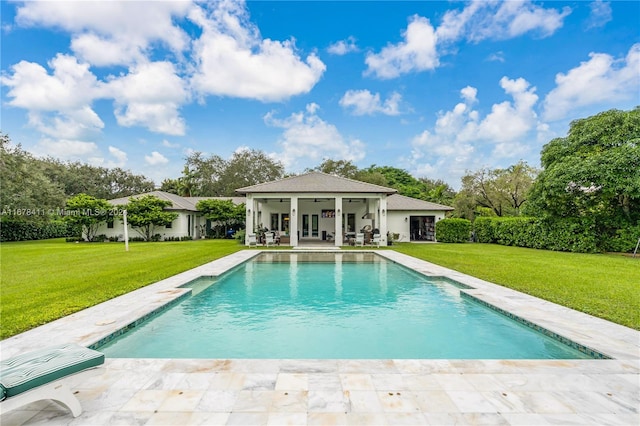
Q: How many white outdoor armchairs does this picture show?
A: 4